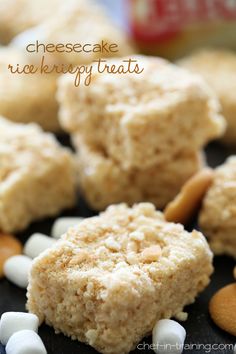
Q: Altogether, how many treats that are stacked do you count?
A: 2